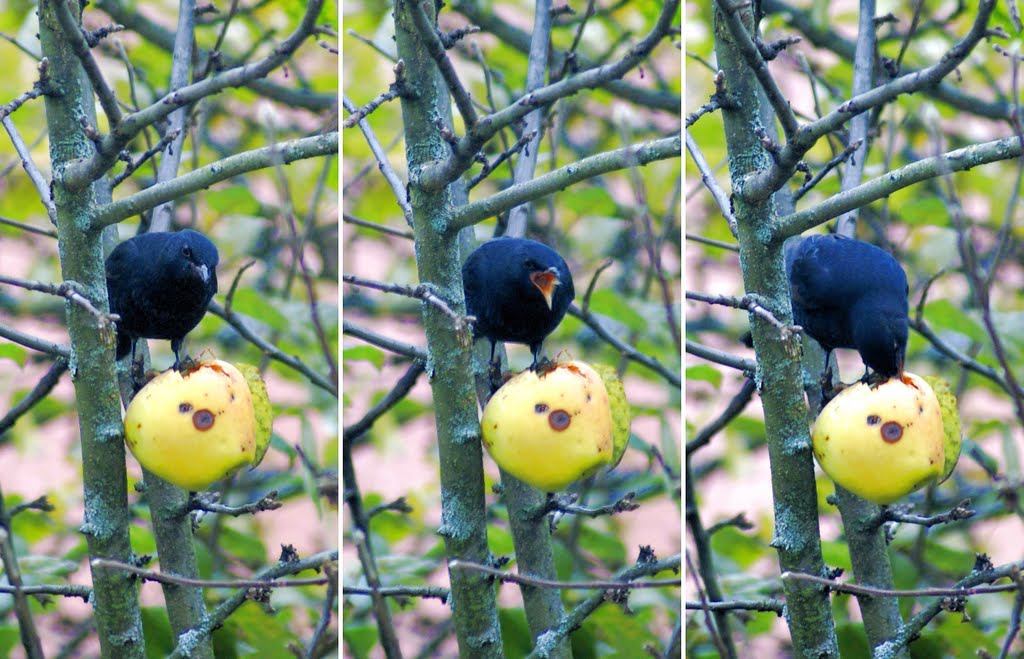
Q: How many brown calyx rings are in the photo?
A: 3